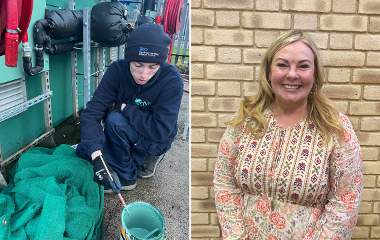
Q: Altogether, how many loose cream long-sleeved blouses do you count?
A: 1